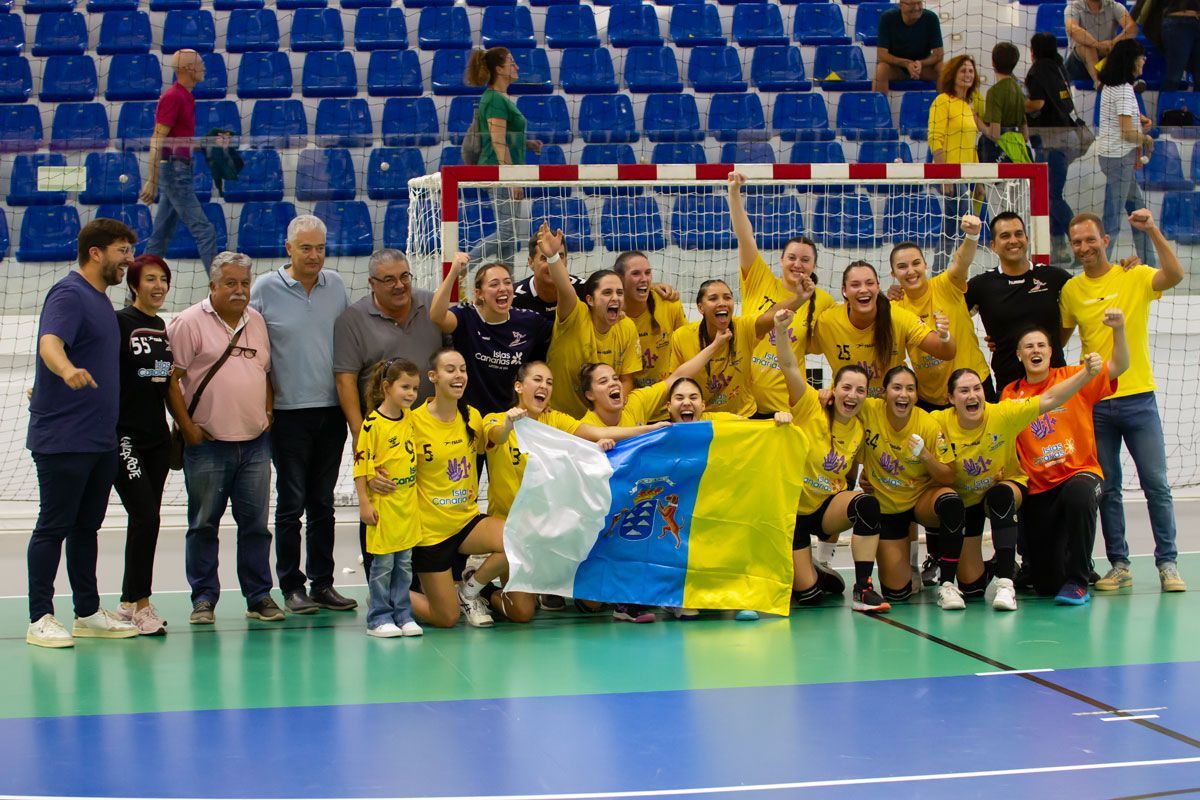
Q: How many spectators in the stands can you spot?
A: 9